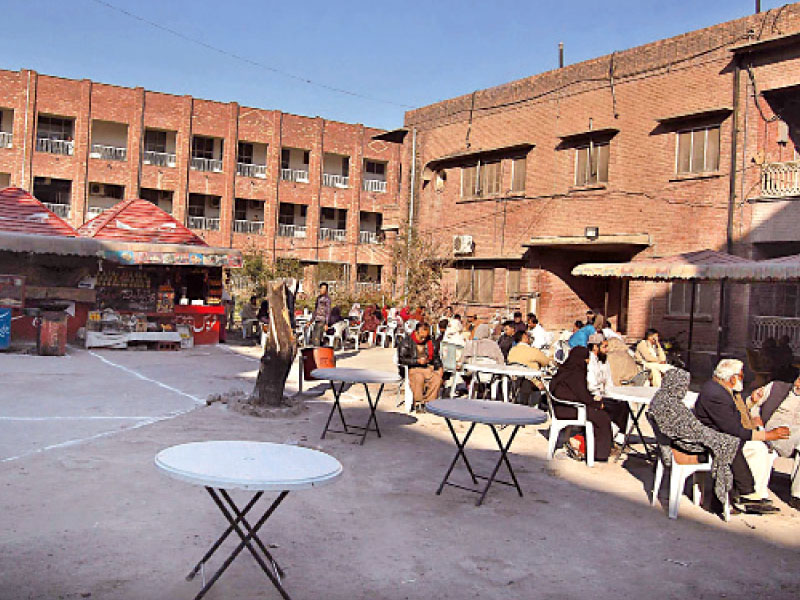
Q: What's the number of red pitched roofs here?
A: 2